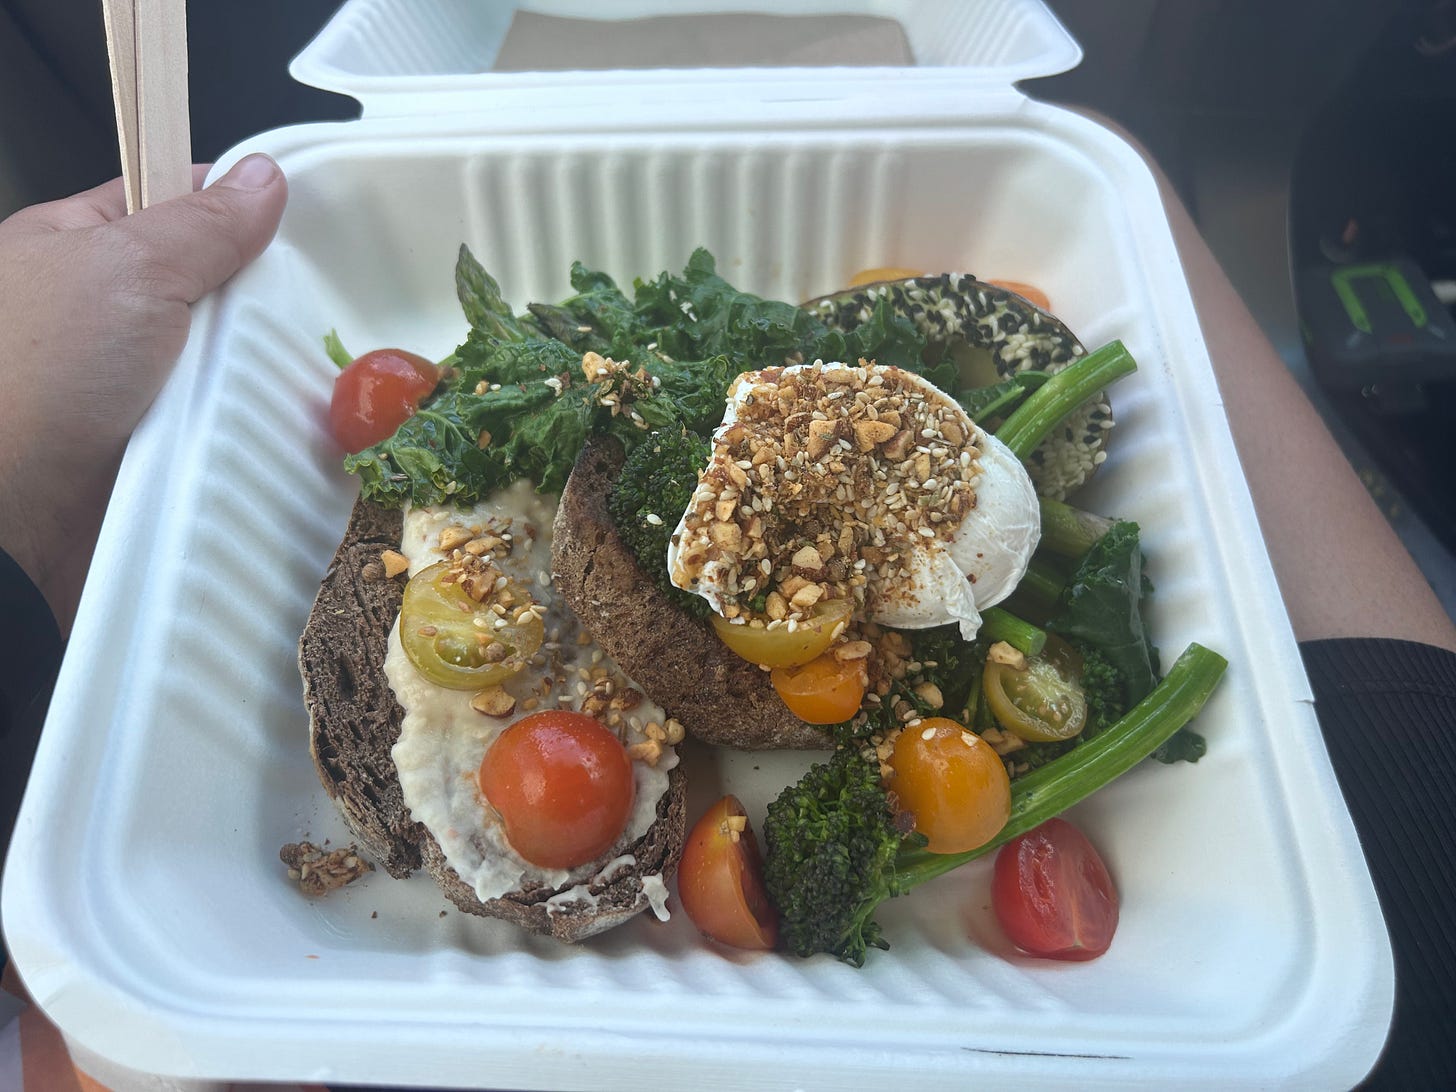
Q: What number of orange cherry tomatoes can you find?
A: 2